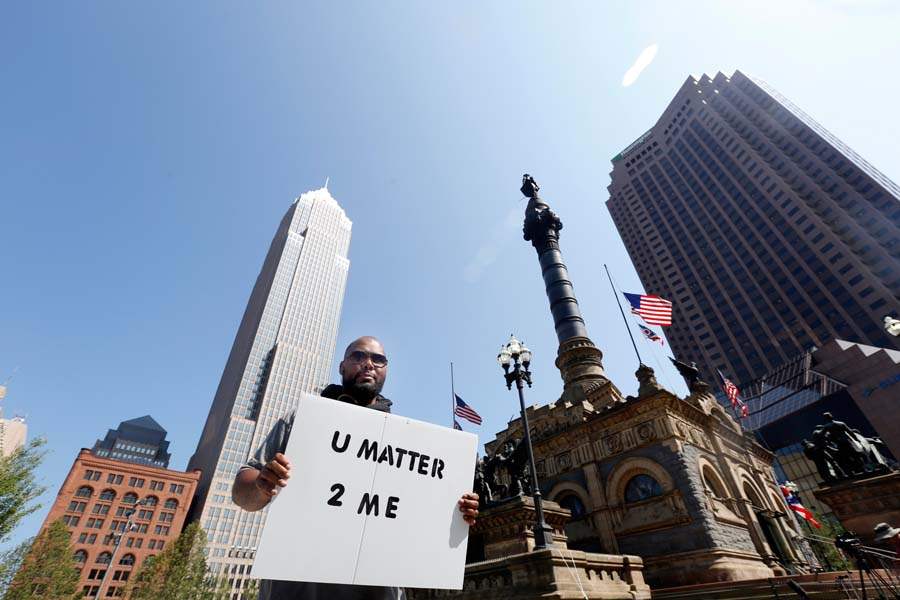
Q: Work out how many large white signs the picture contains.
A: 1